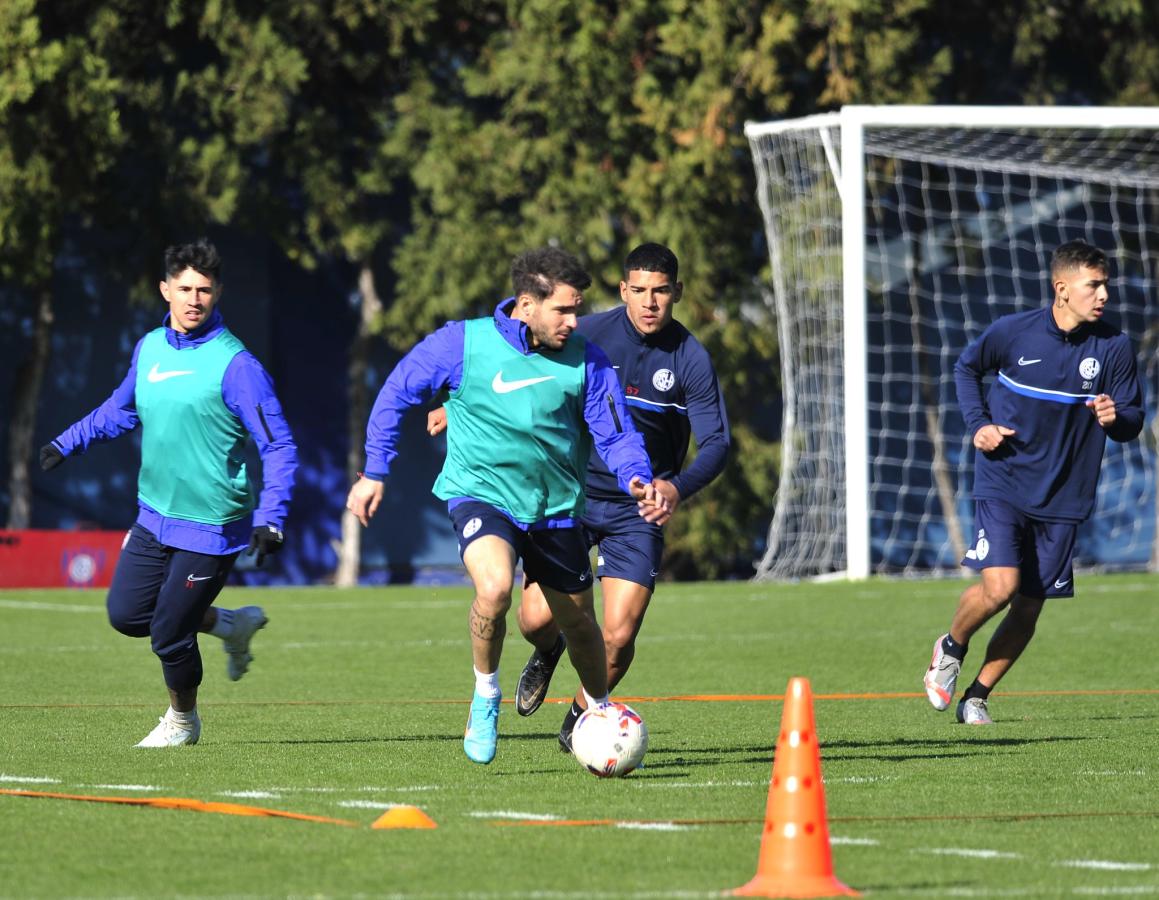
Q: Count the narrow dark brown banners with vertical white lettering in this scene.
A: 0